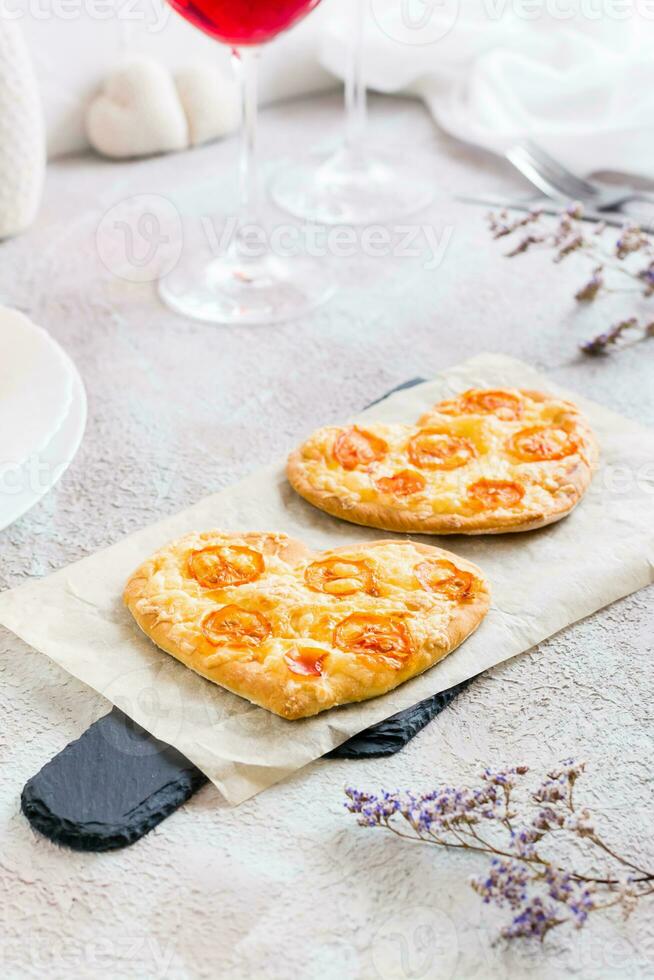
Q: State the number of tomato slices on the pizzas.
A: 12